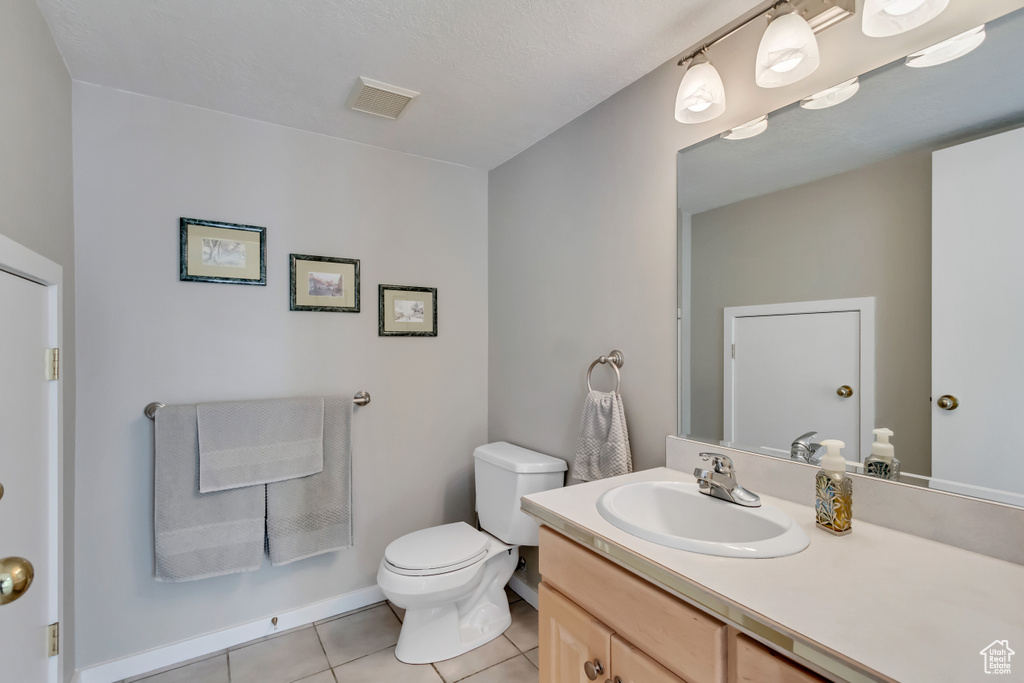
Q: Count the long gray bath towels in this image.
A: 2